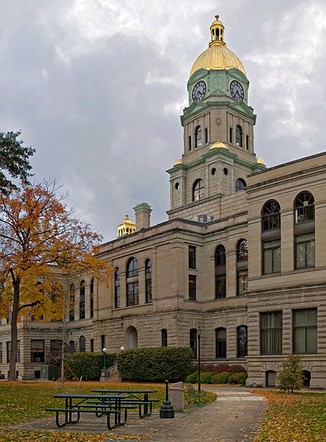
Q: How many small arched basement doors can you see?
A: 2